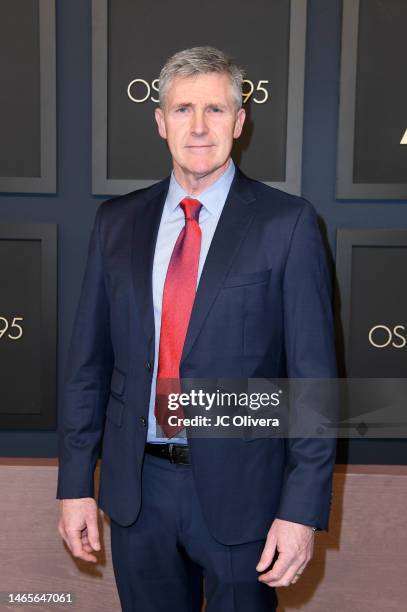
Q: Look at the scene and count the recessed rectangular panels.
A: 5